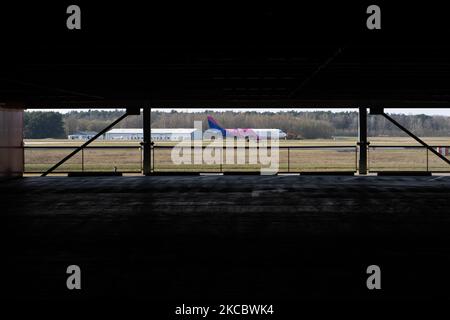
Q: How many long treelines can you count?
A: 1